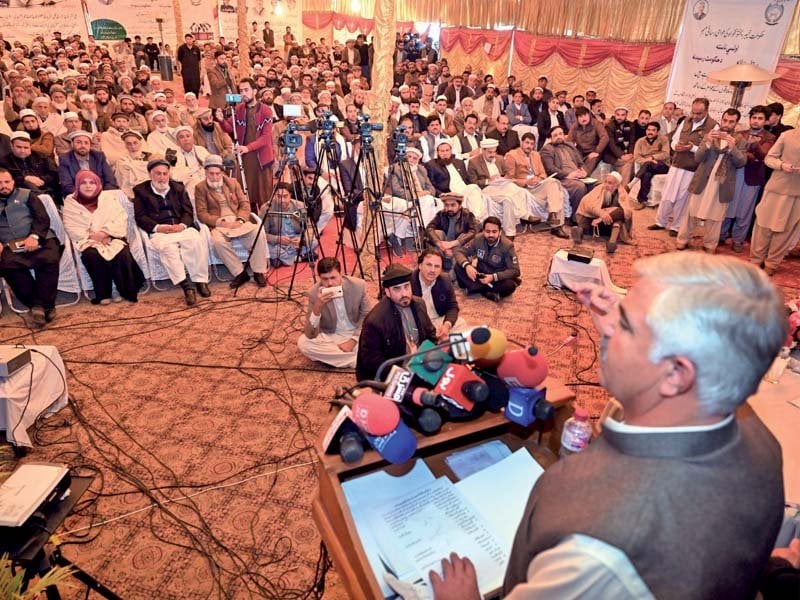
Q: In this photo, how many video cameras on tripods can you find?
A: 4